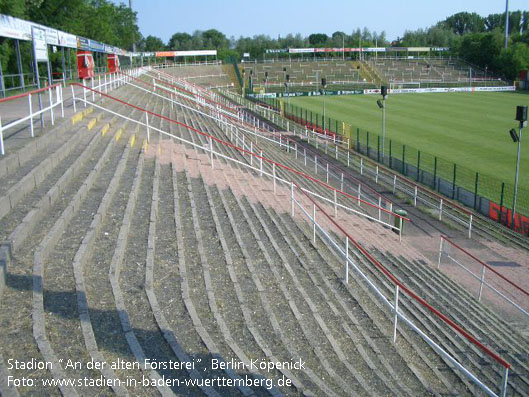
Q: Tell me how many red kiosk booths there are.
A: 2